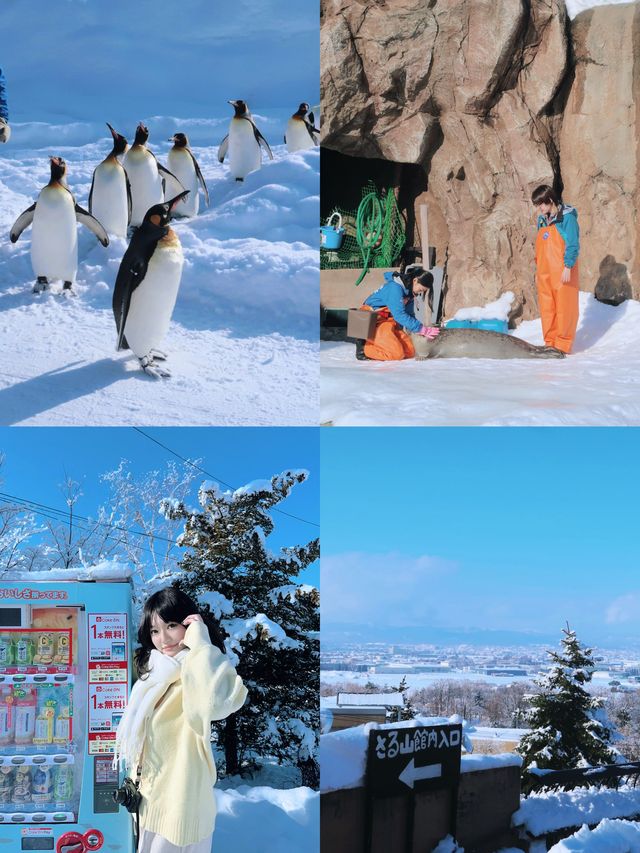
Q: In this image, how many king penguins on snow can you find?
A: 7